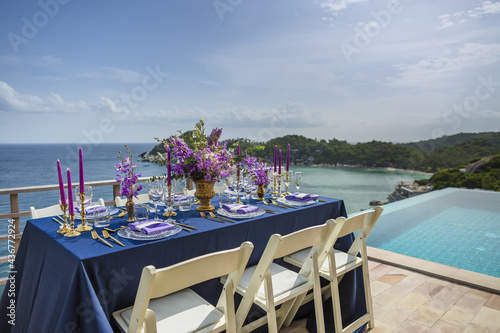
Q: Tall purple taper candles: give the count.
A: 8